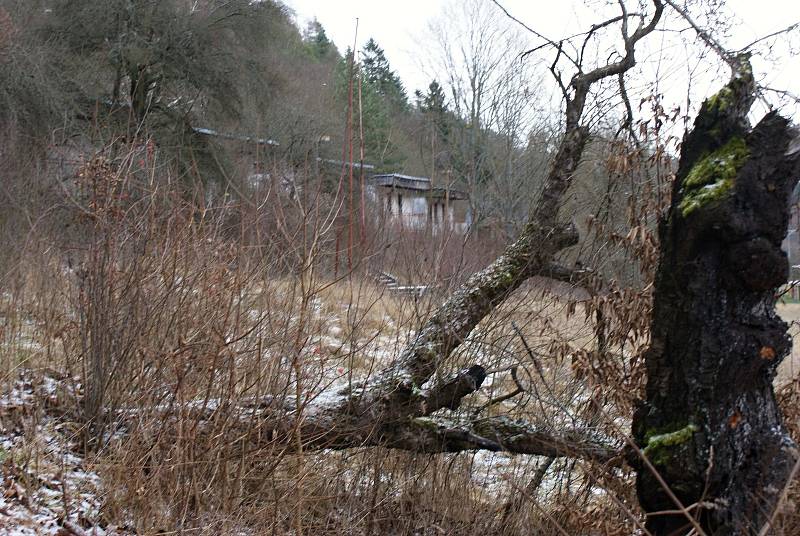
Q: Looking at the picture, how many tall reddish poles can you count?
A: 3